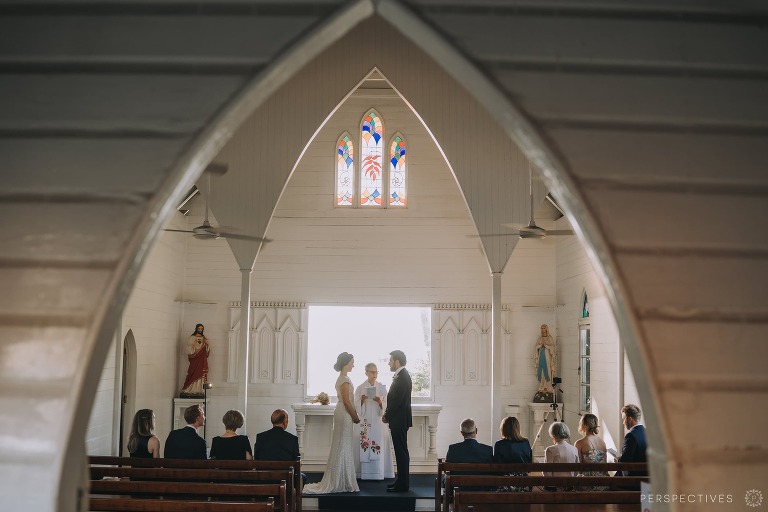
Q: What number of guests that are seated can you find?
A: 9